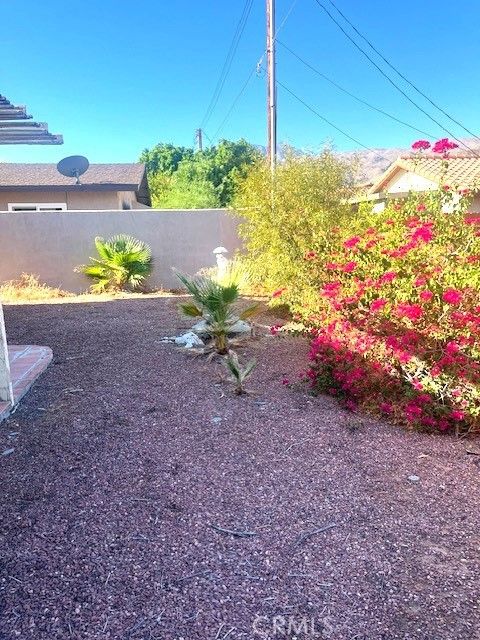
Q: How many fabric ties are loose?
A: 0